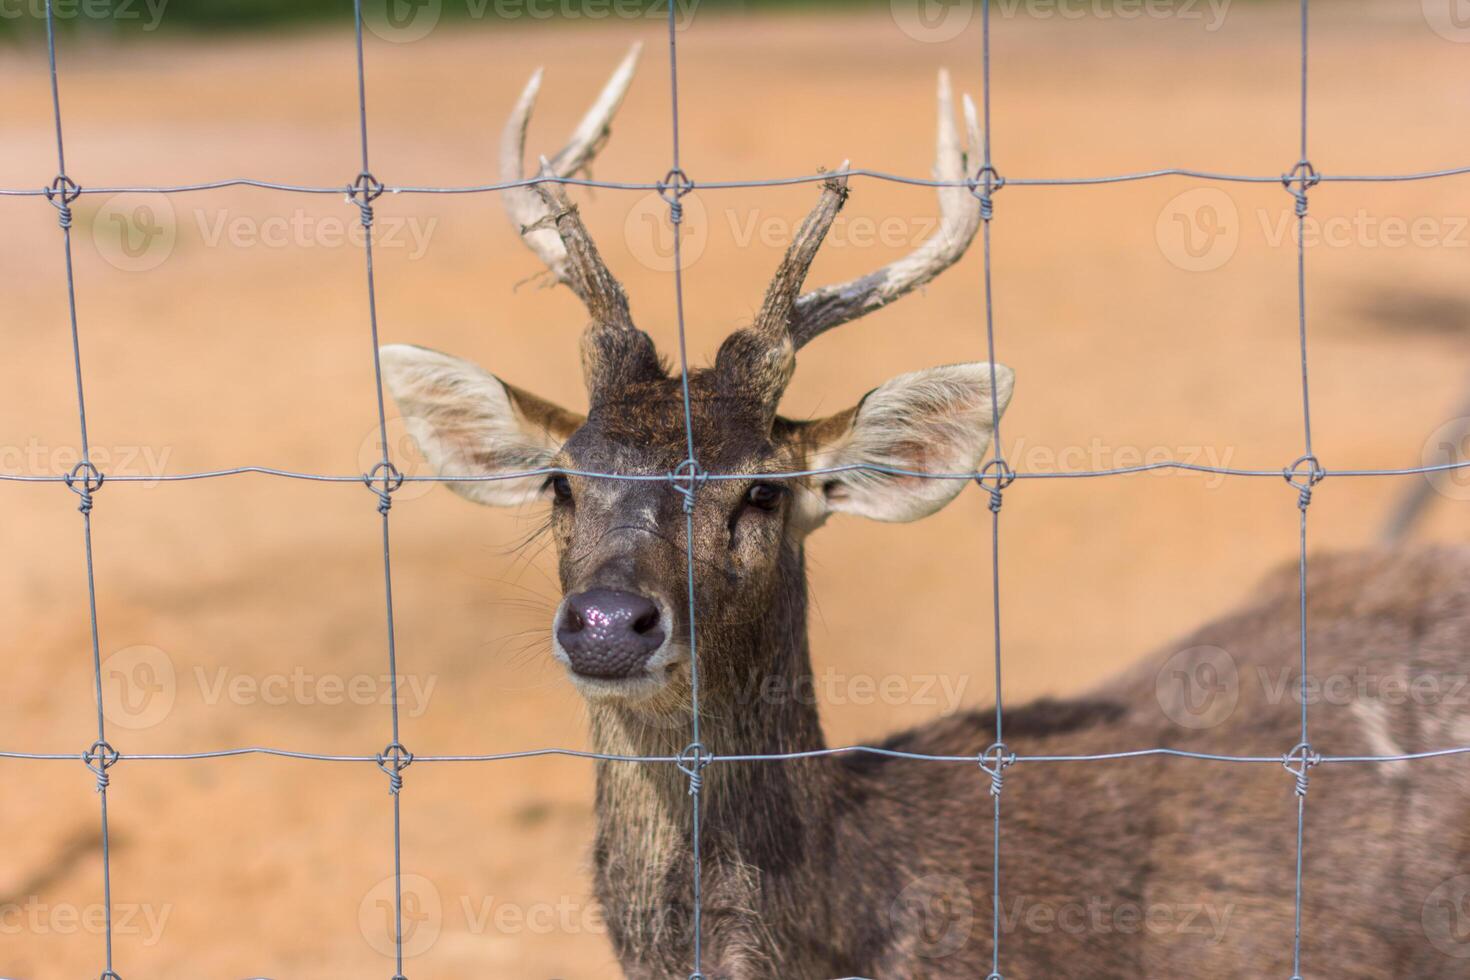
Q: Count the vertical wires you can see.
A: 5